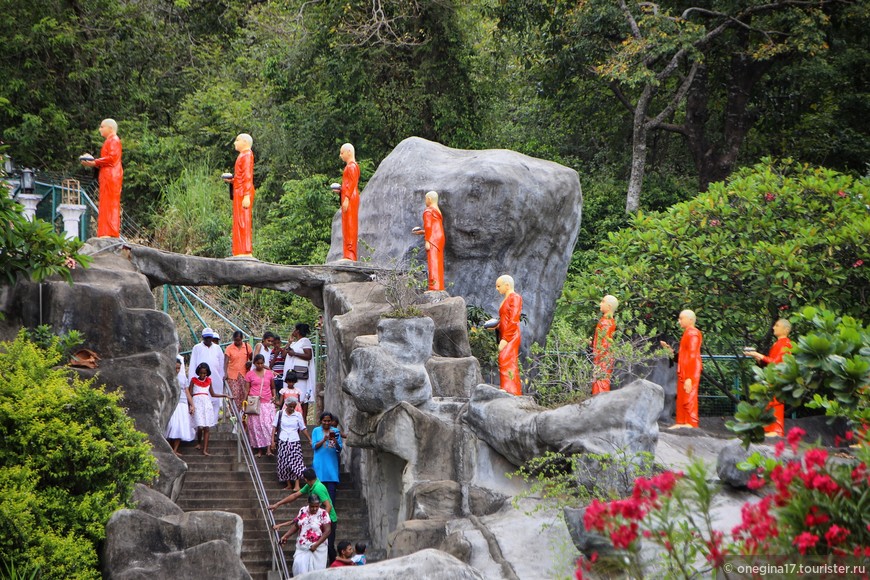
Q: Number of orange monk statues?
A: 8